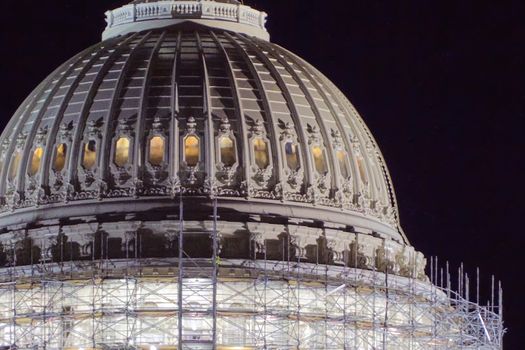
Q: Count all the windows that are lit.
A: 13